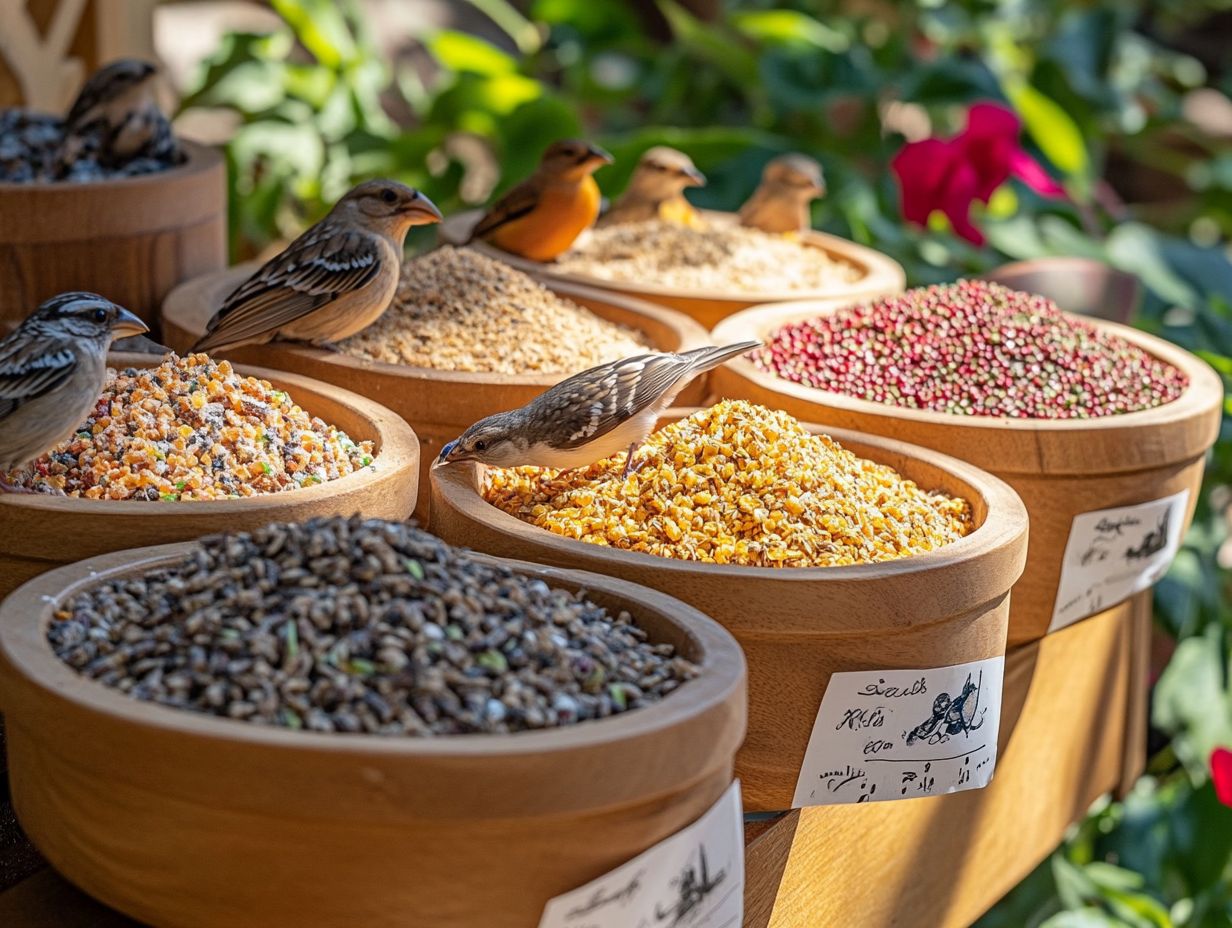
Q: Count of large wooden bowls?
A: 7